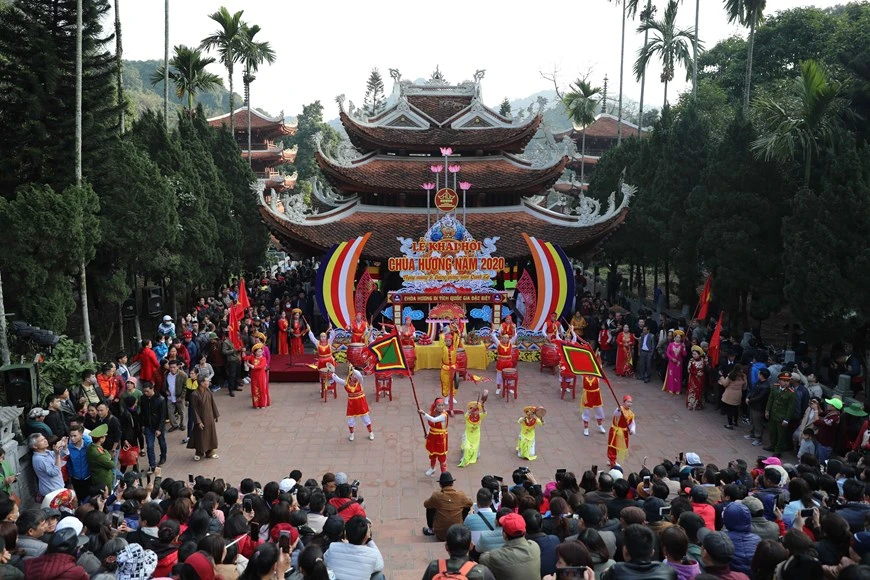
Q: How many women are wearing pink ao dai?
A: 2